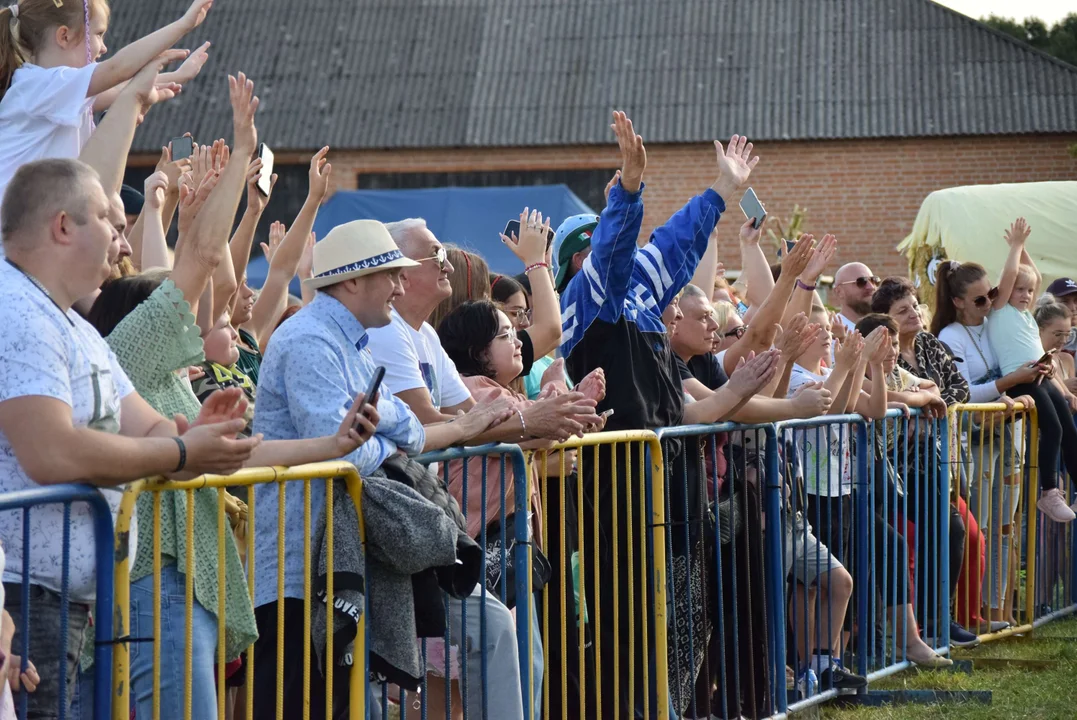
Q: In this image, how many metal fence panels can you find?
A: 9